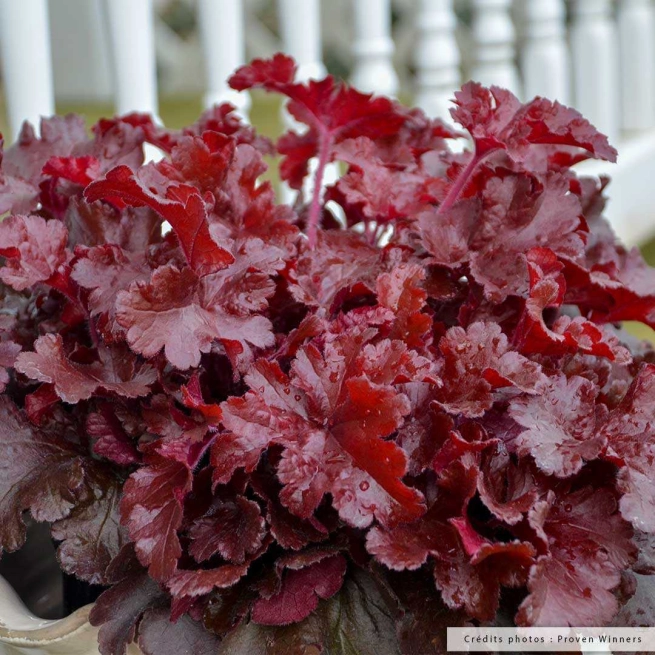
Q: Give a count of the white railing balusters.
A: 10